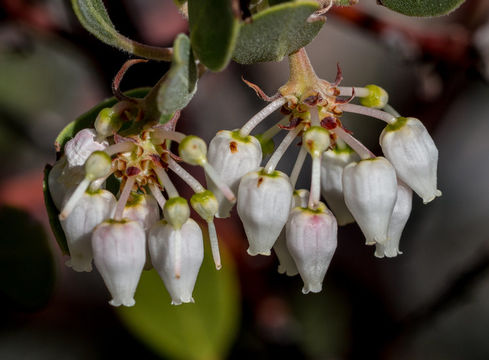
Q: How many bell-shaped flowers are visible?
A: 13